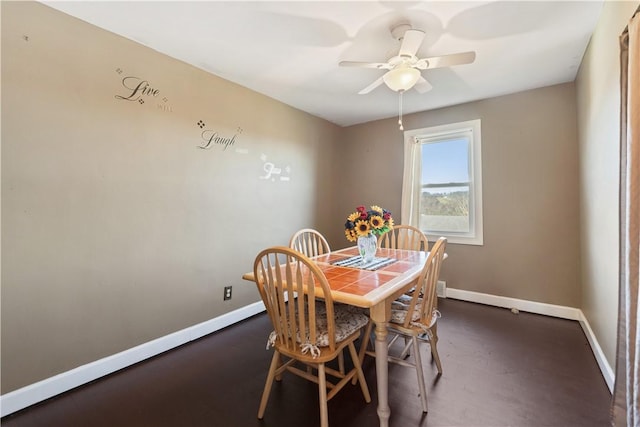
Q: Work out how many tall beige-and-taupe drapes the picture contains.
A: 1